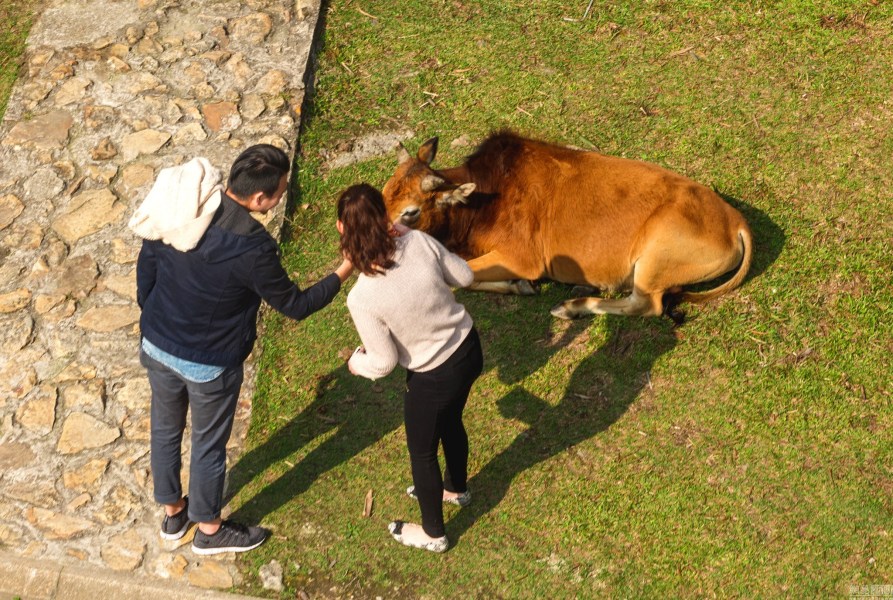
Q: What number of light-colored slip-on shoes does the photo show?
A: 2